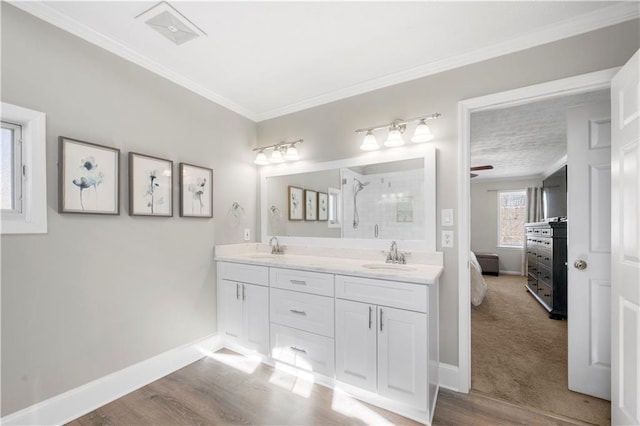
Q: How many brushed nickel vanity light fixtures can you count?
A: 2